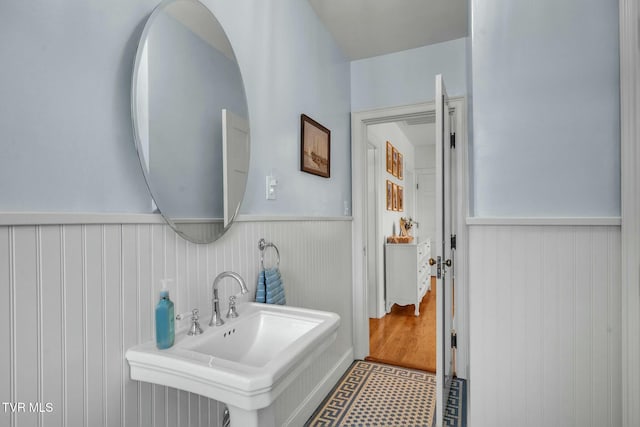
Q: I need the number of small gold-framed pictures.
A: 6